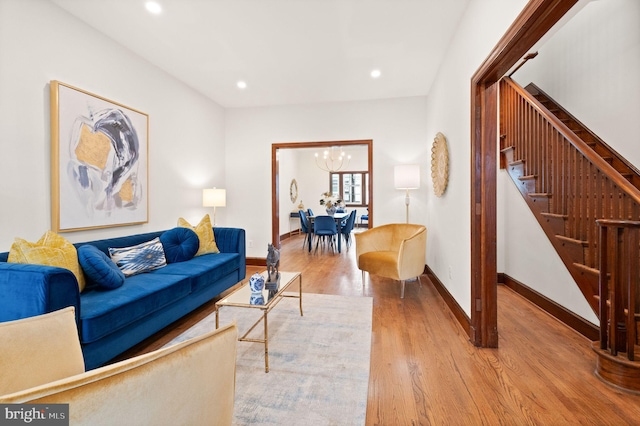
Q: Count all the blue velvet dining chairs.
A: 6